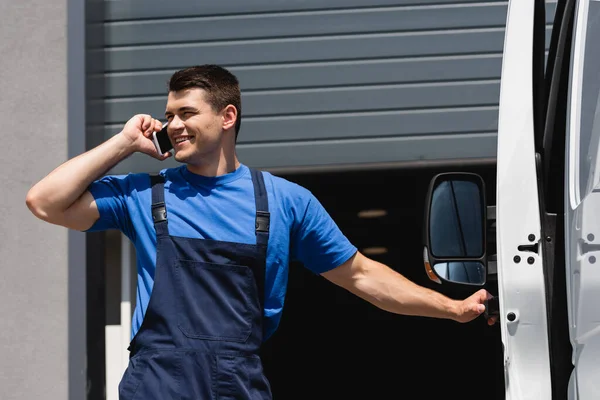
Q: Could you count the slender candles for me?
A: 0